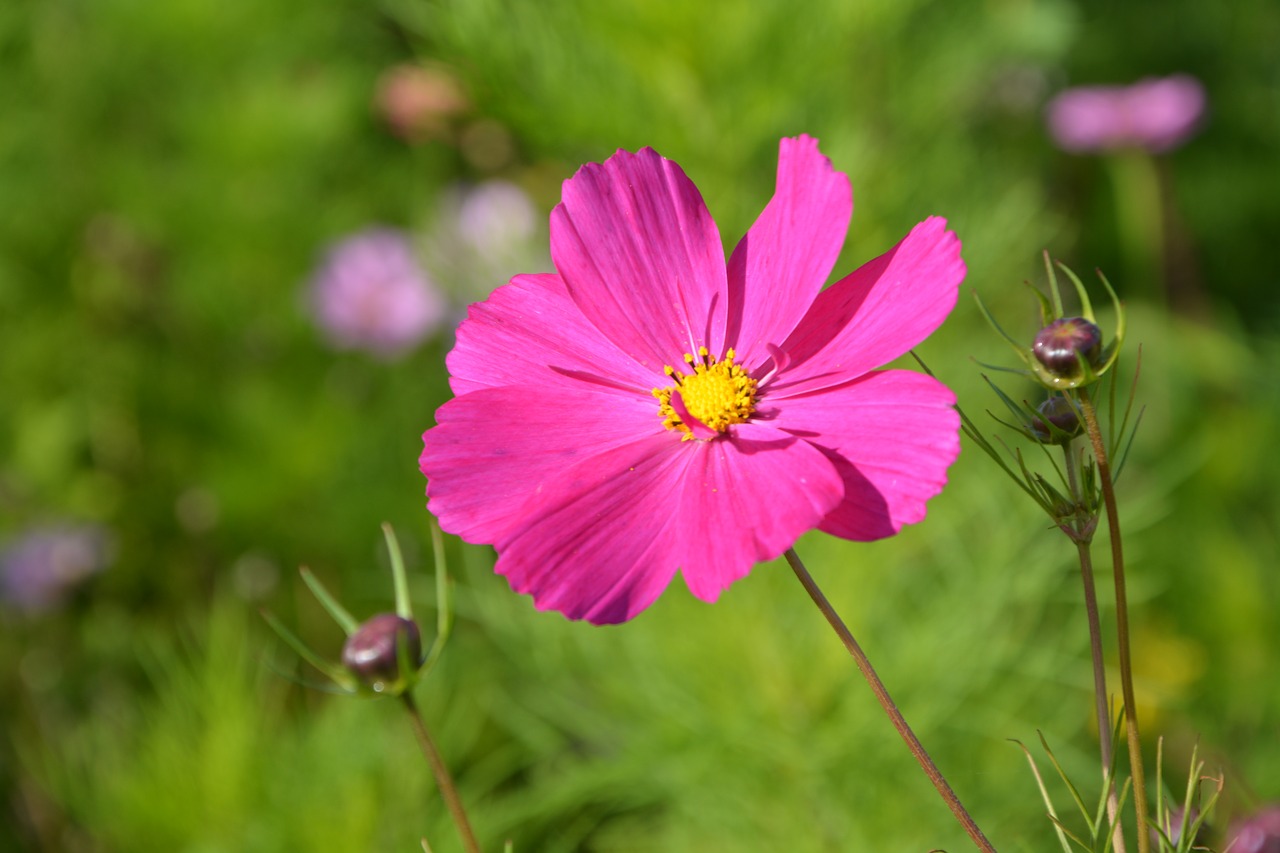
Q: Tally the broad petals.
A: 8